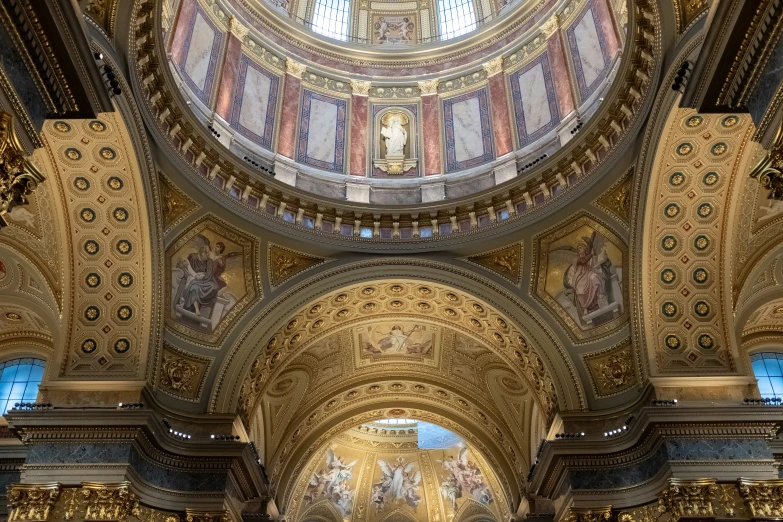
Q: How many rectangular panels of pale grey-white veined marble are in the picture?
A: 6